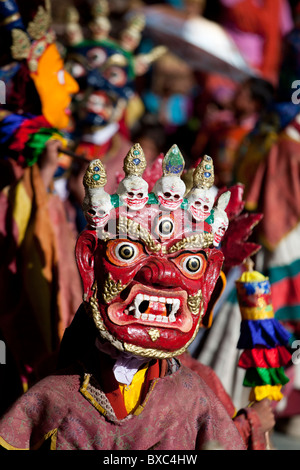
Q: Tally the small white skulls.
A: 5